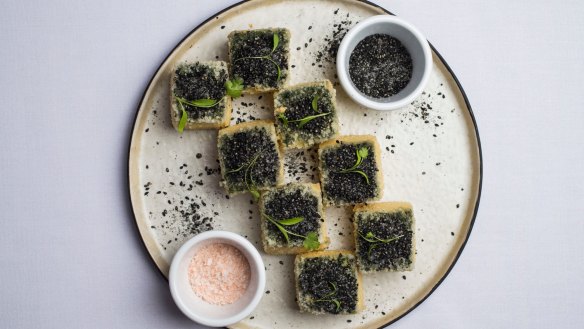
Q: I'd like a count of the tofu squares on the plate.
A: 8